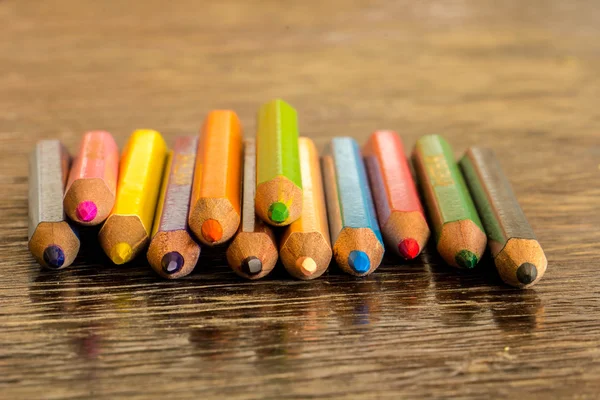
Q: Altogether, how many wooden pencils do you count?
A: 12